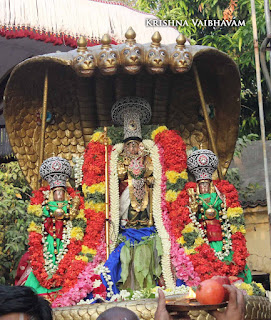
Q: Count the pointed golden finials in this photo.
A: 5